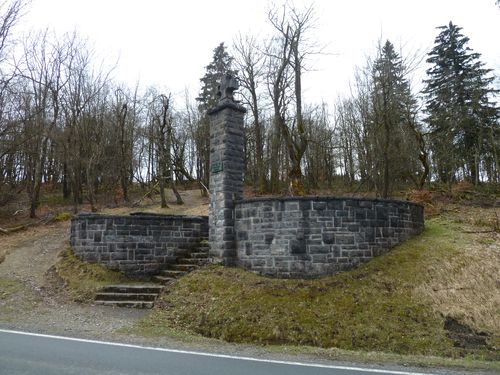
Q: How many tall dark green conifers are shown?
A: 3